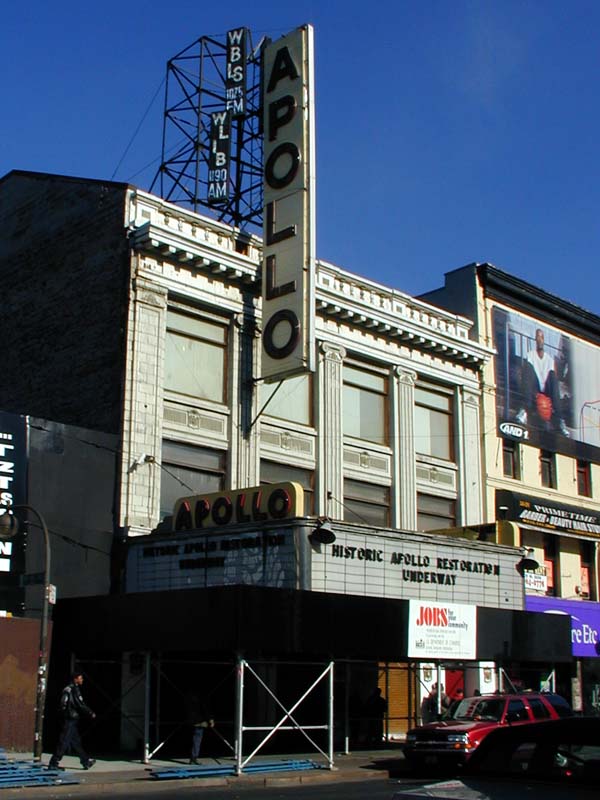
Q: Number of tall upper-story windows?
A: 4